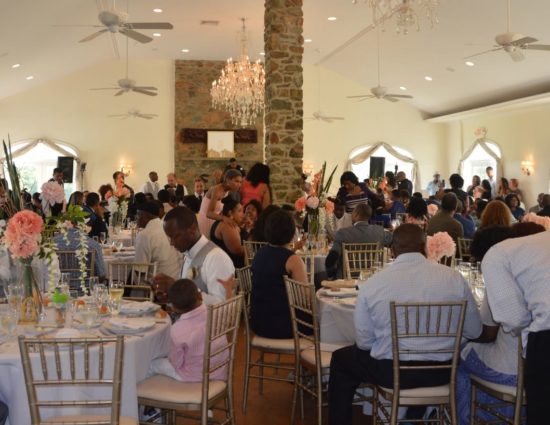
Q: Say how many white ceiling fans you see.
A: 6